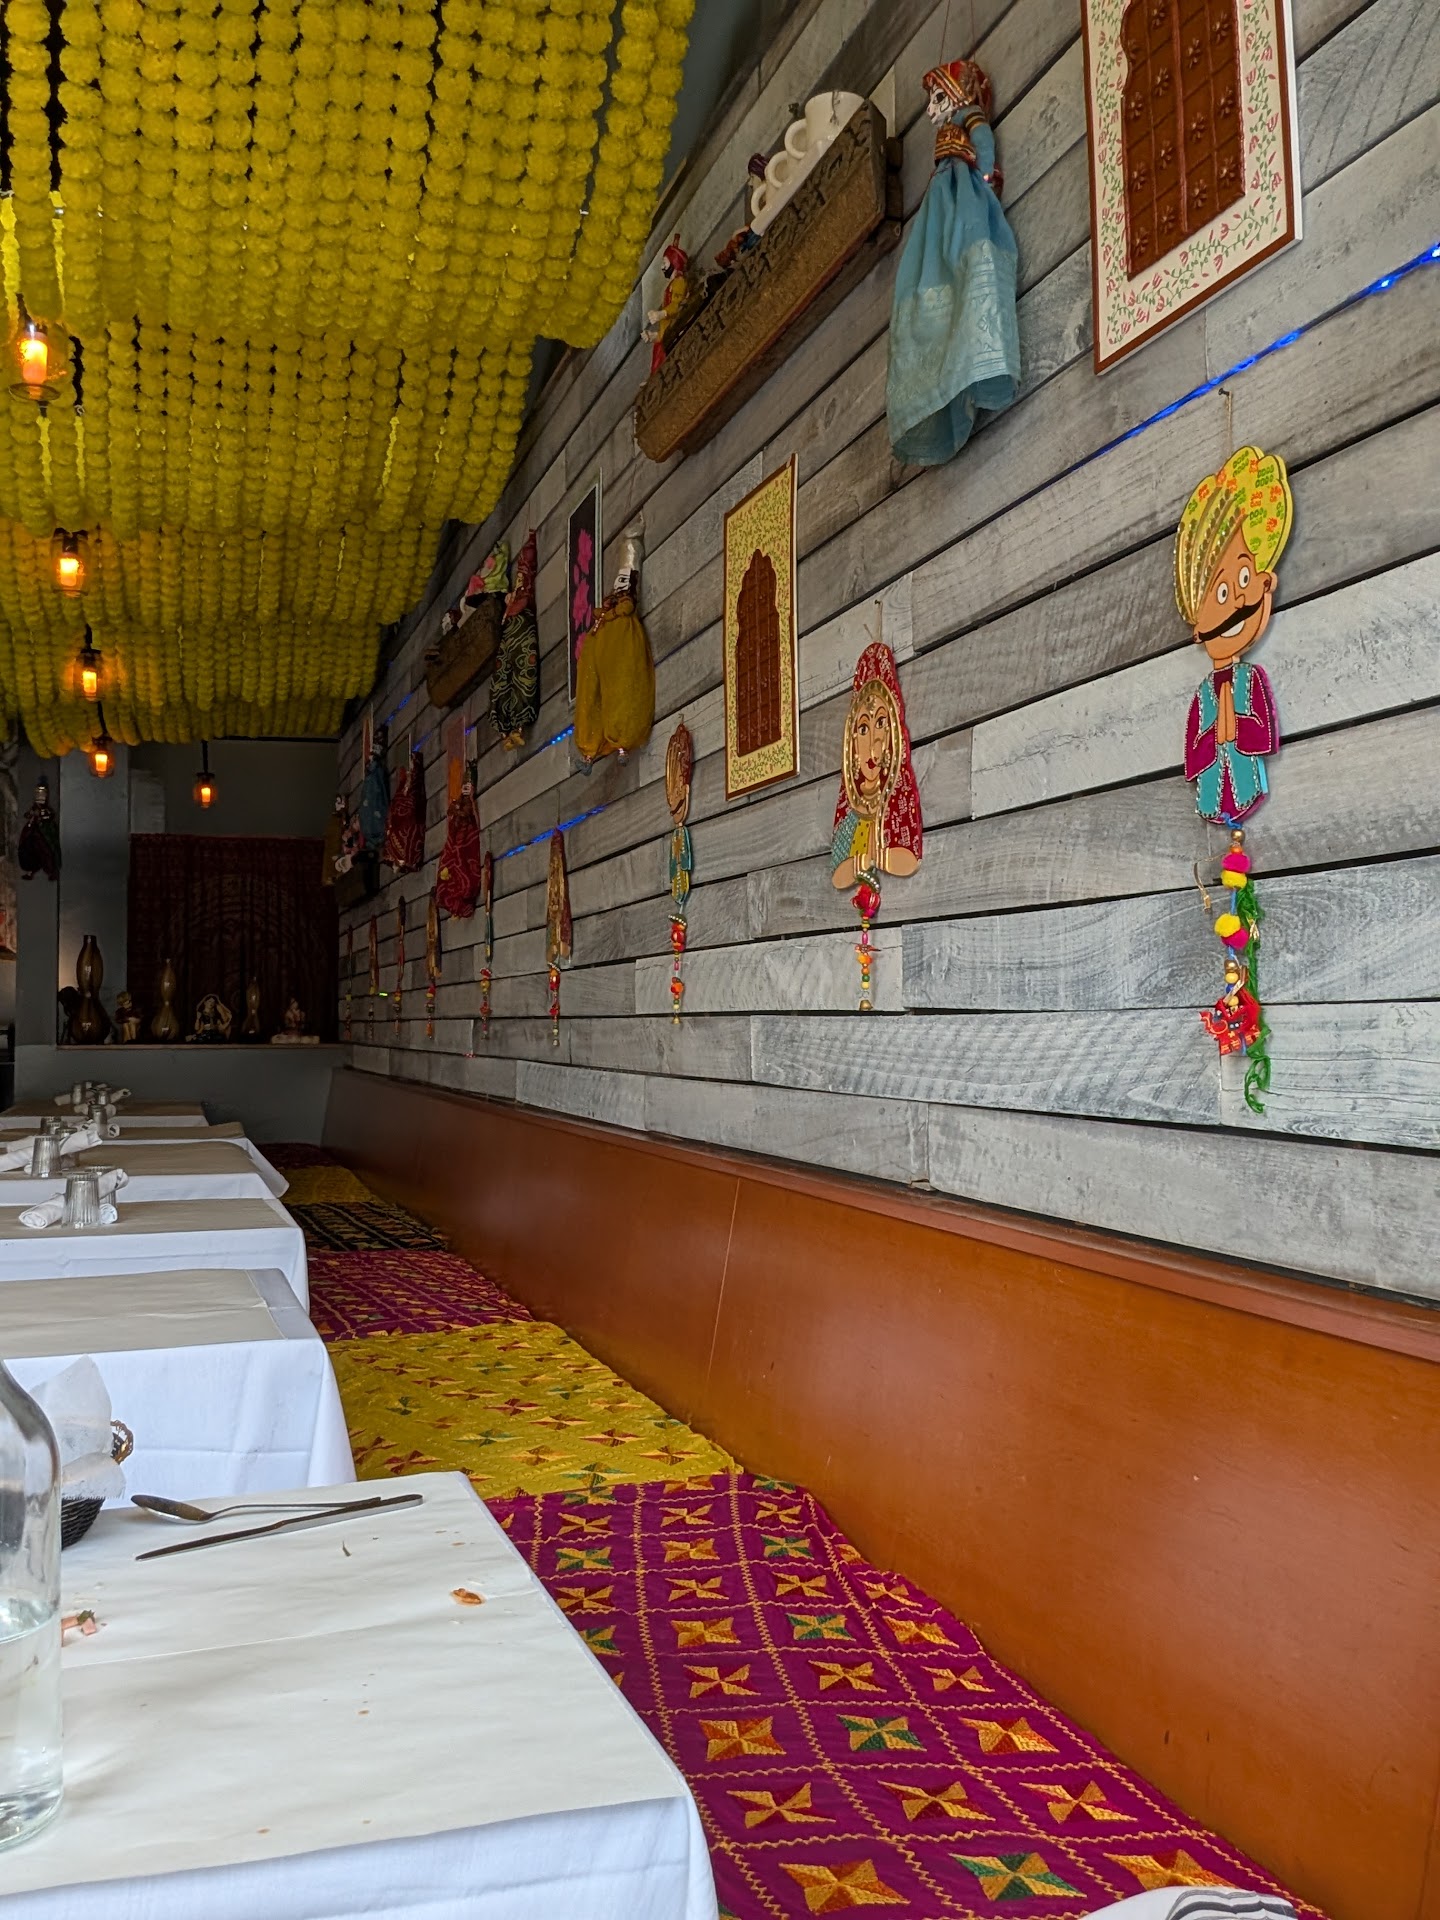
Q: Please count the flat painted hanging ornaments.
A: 9